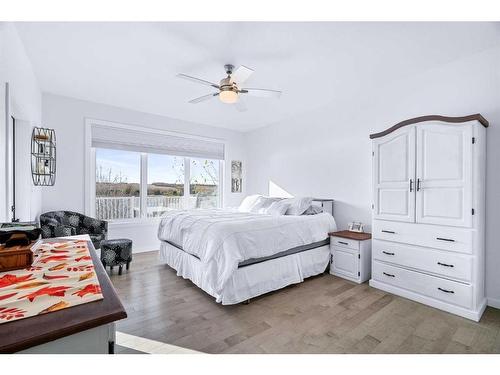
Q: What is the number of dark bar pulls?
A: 10